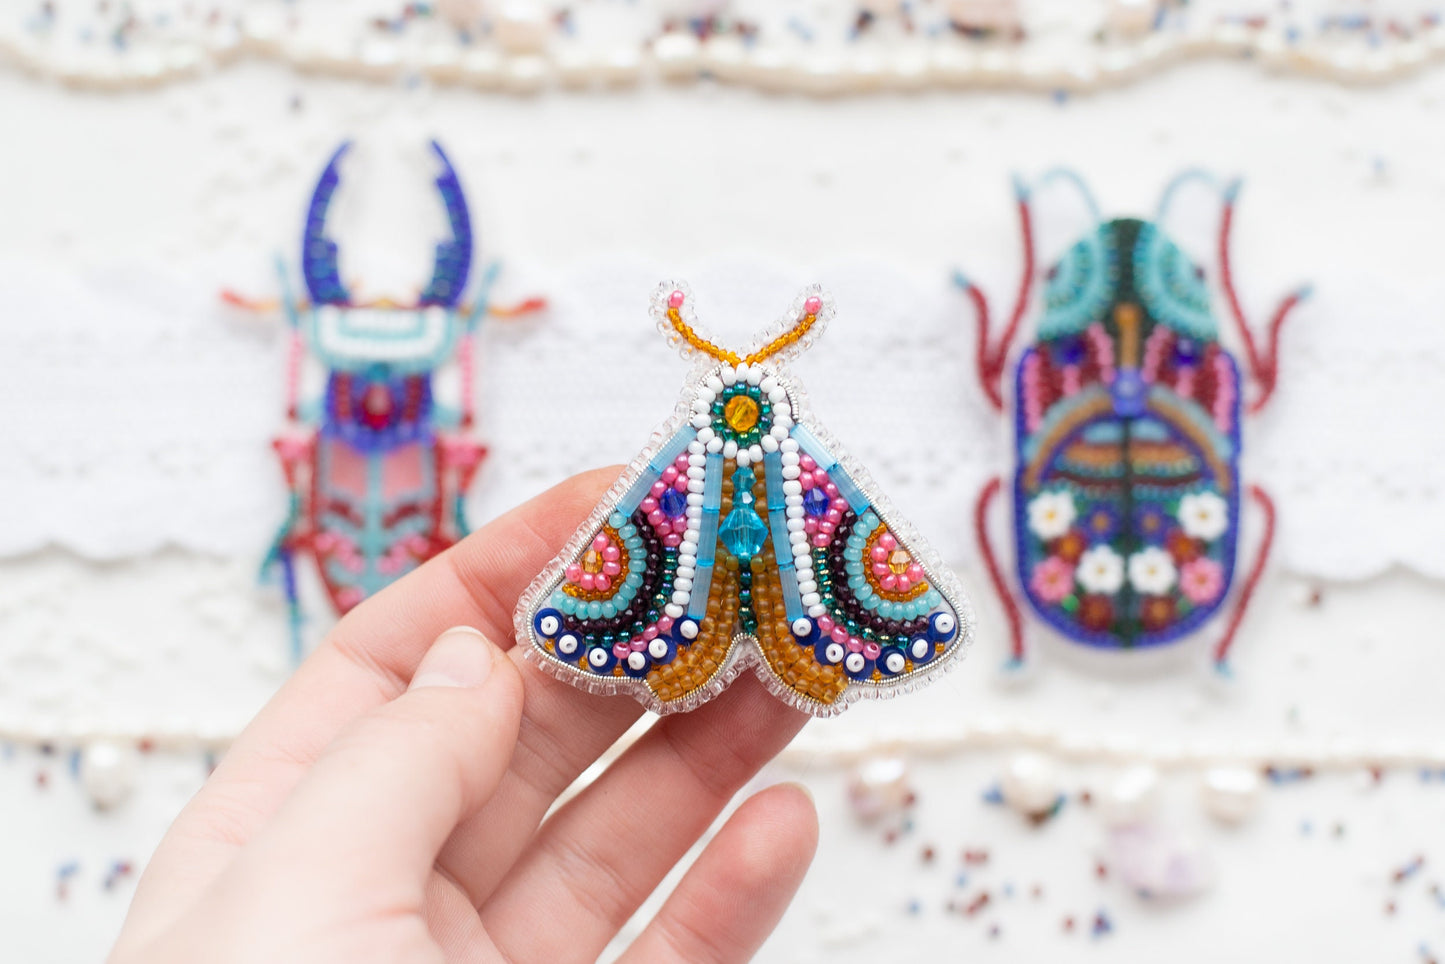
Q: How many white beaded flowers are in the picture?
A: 4